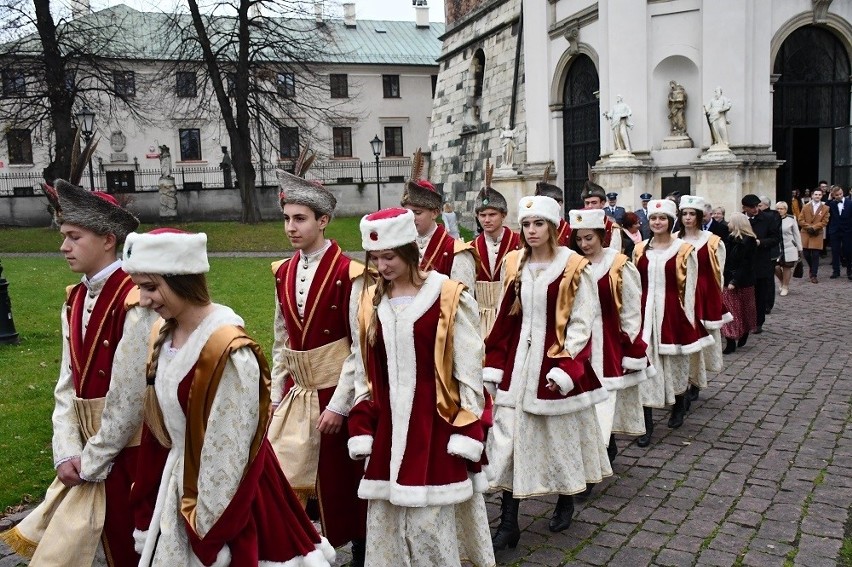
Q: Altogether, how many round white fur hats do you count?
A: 6